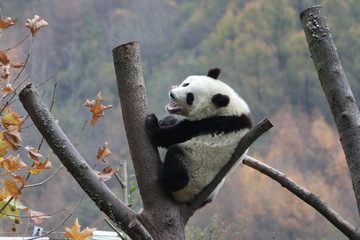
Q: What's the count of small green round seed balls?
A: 3